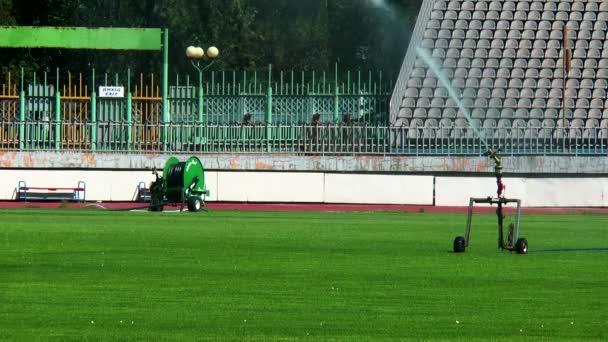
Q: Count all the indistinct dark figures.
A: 3